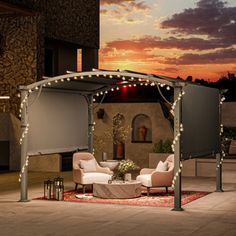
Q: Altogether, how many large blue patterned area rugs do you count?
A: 0